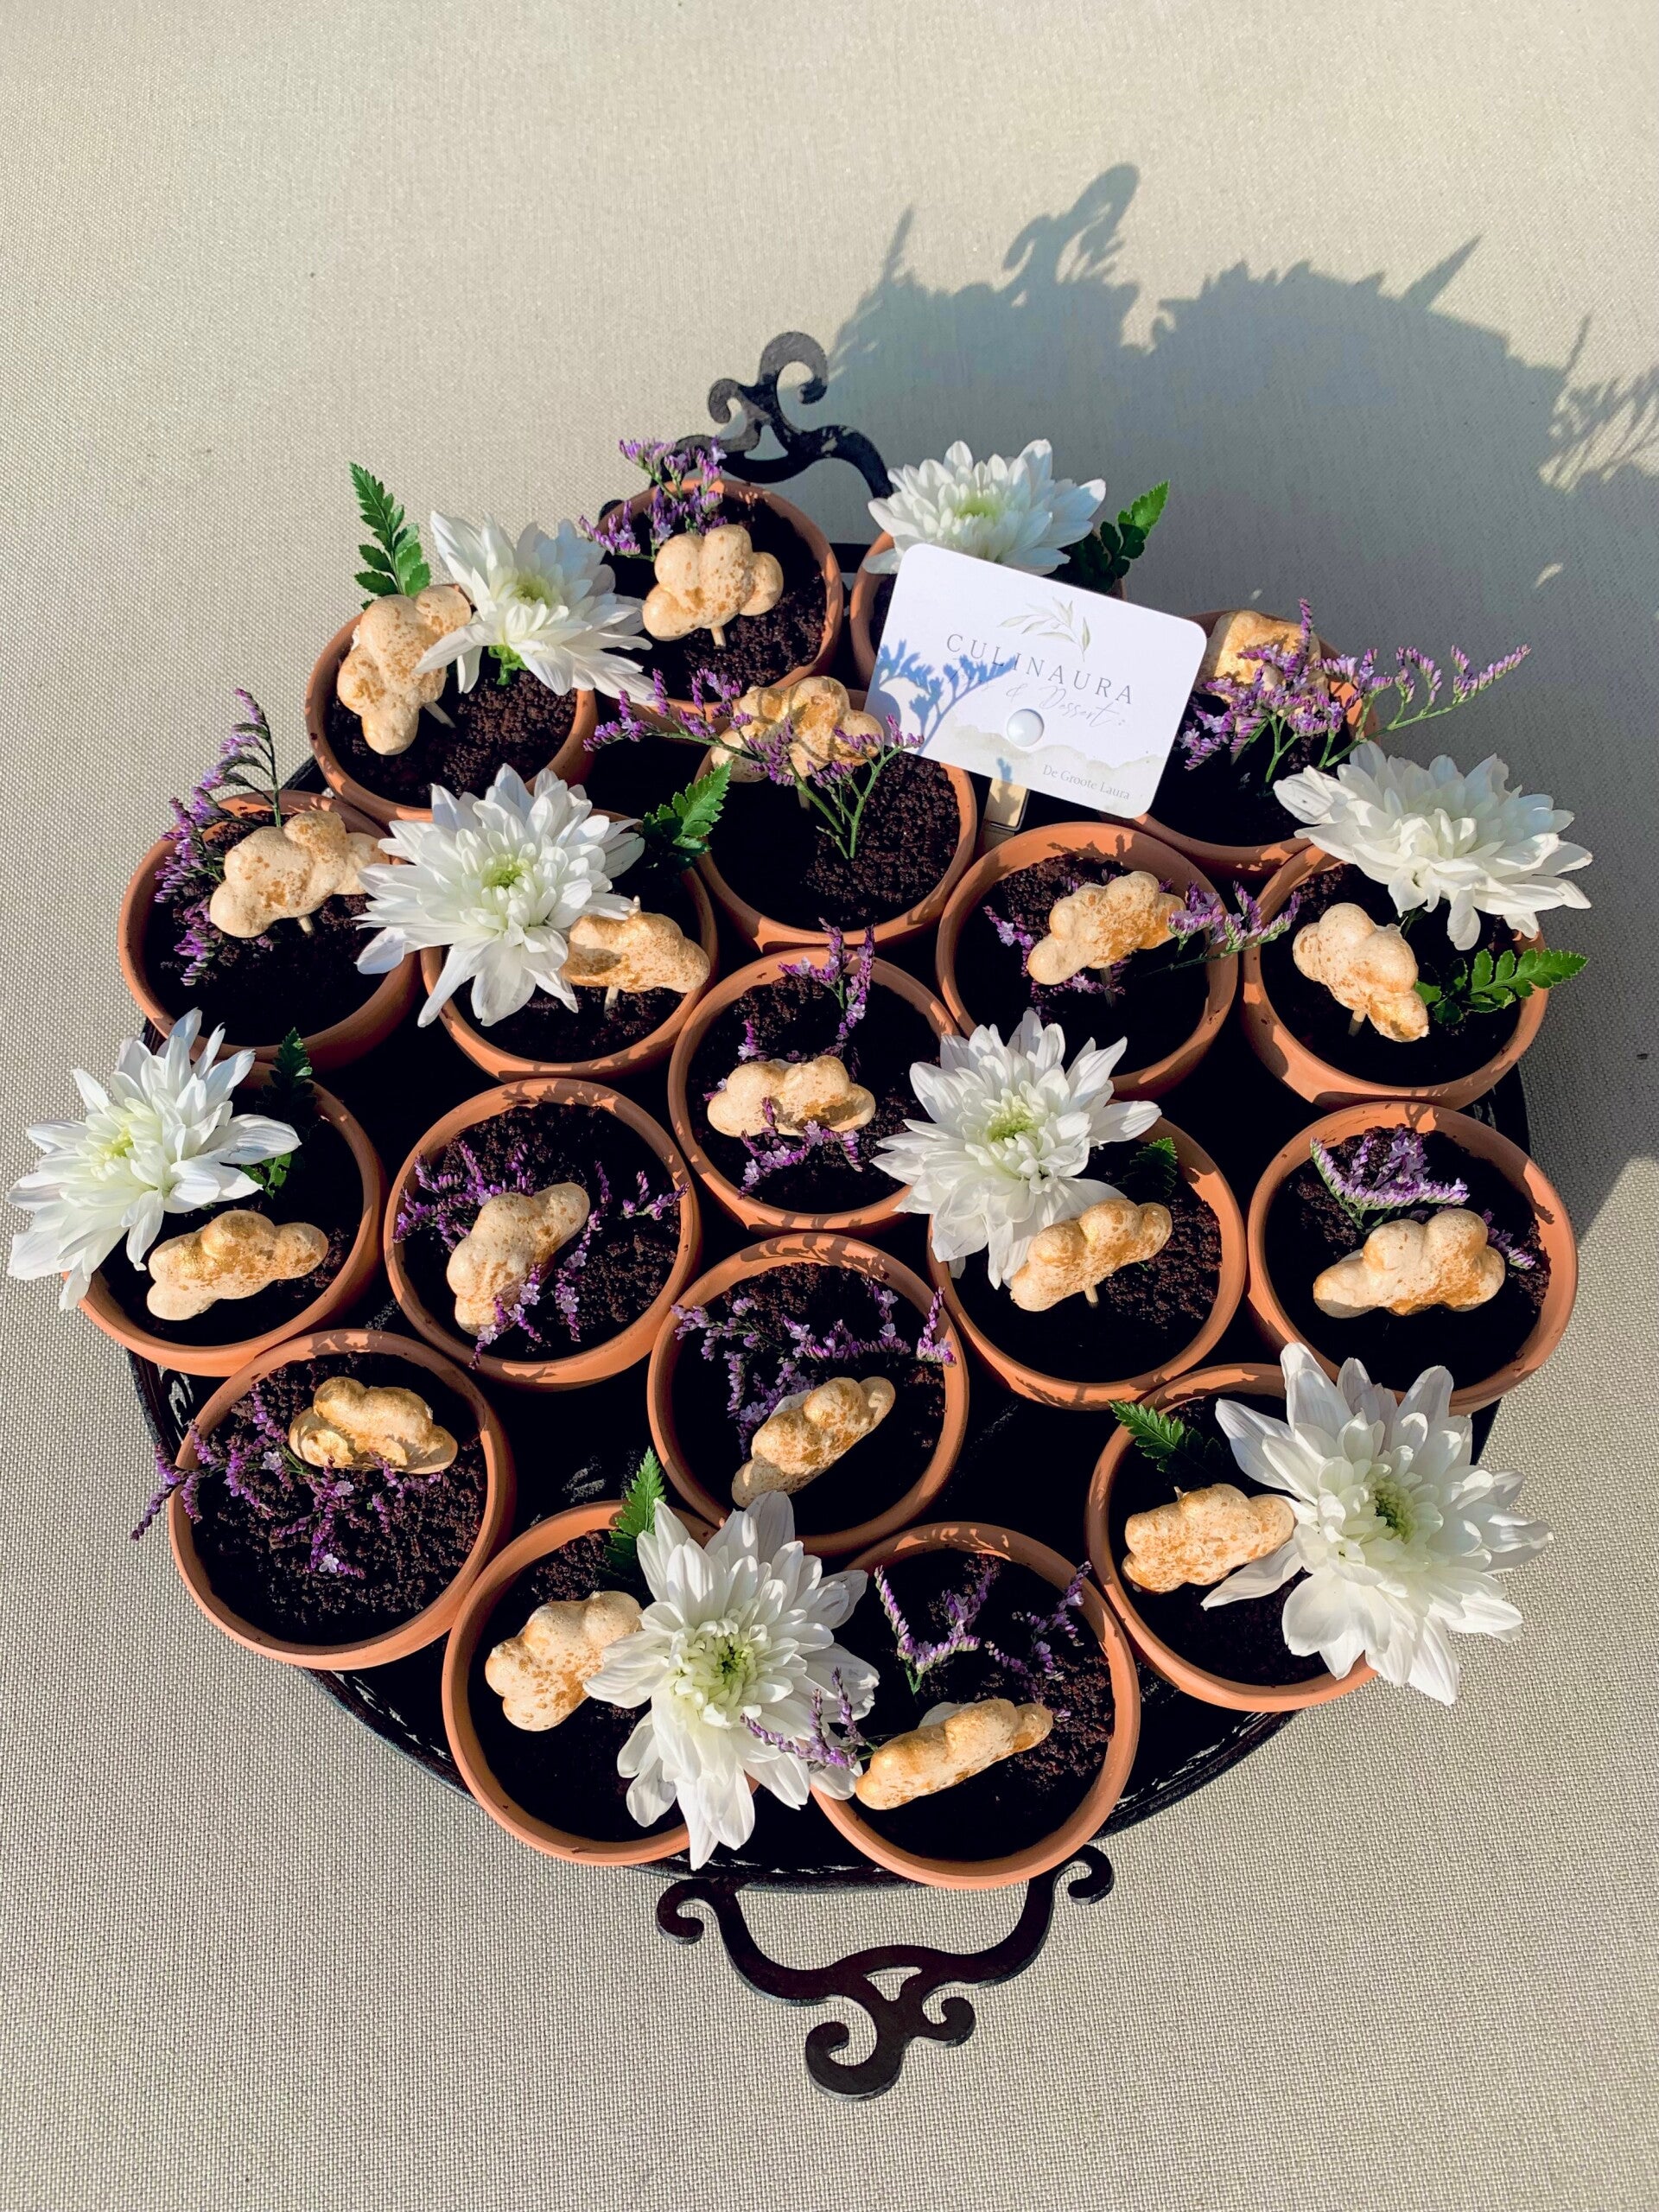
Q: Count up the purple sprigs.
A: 11